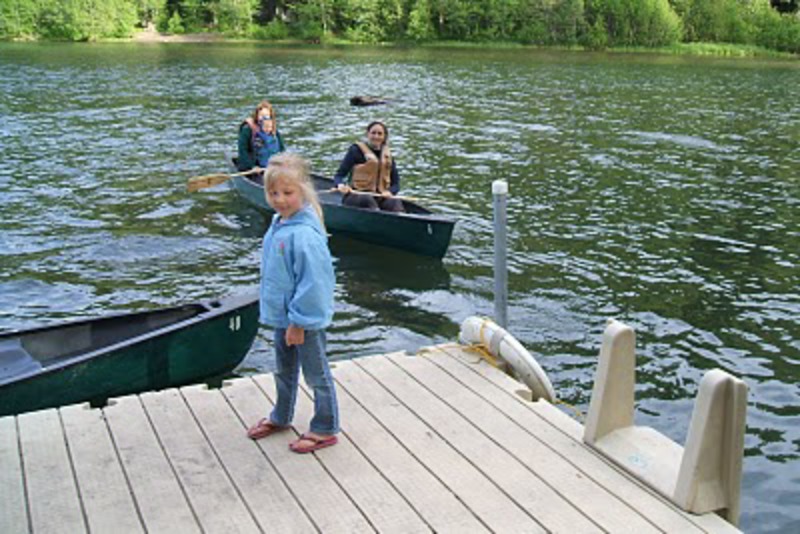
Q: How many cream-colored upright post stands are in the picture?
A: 2